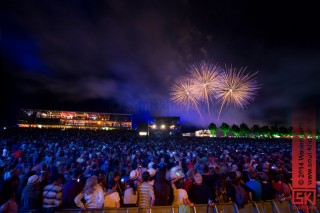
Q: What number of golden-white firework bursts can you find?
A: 3